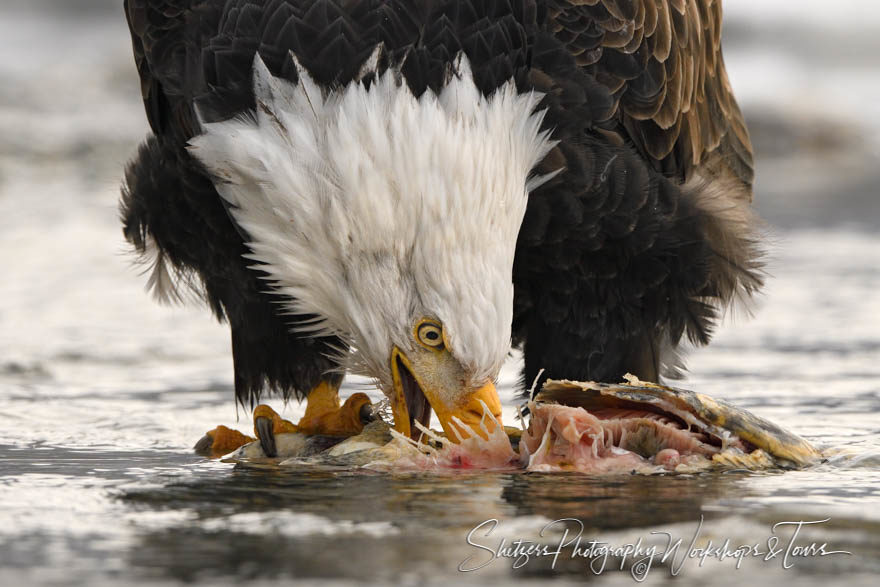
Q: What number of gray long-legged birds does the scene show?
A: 0